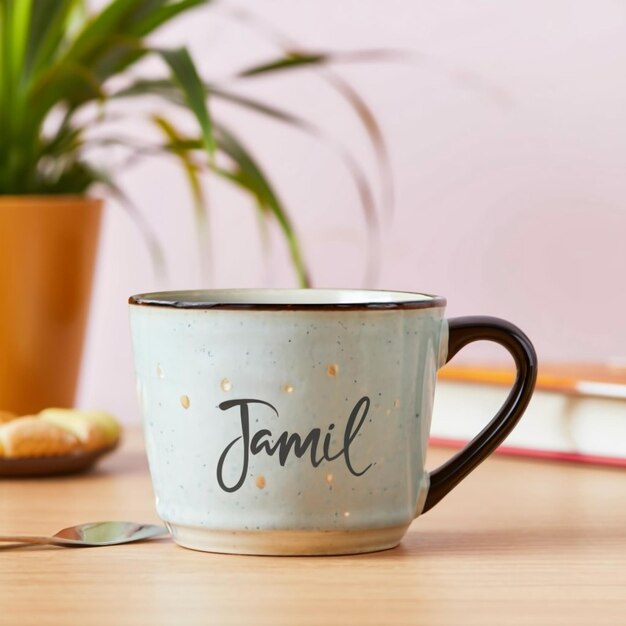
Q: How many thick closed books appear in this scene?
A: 1